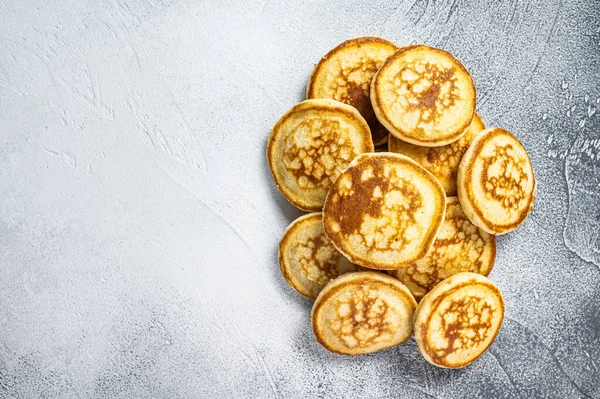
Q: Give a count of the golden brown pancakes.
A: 10